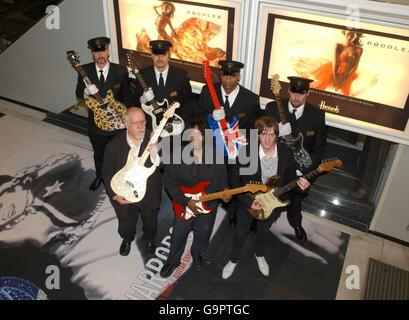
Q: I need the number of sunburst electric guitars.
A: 1